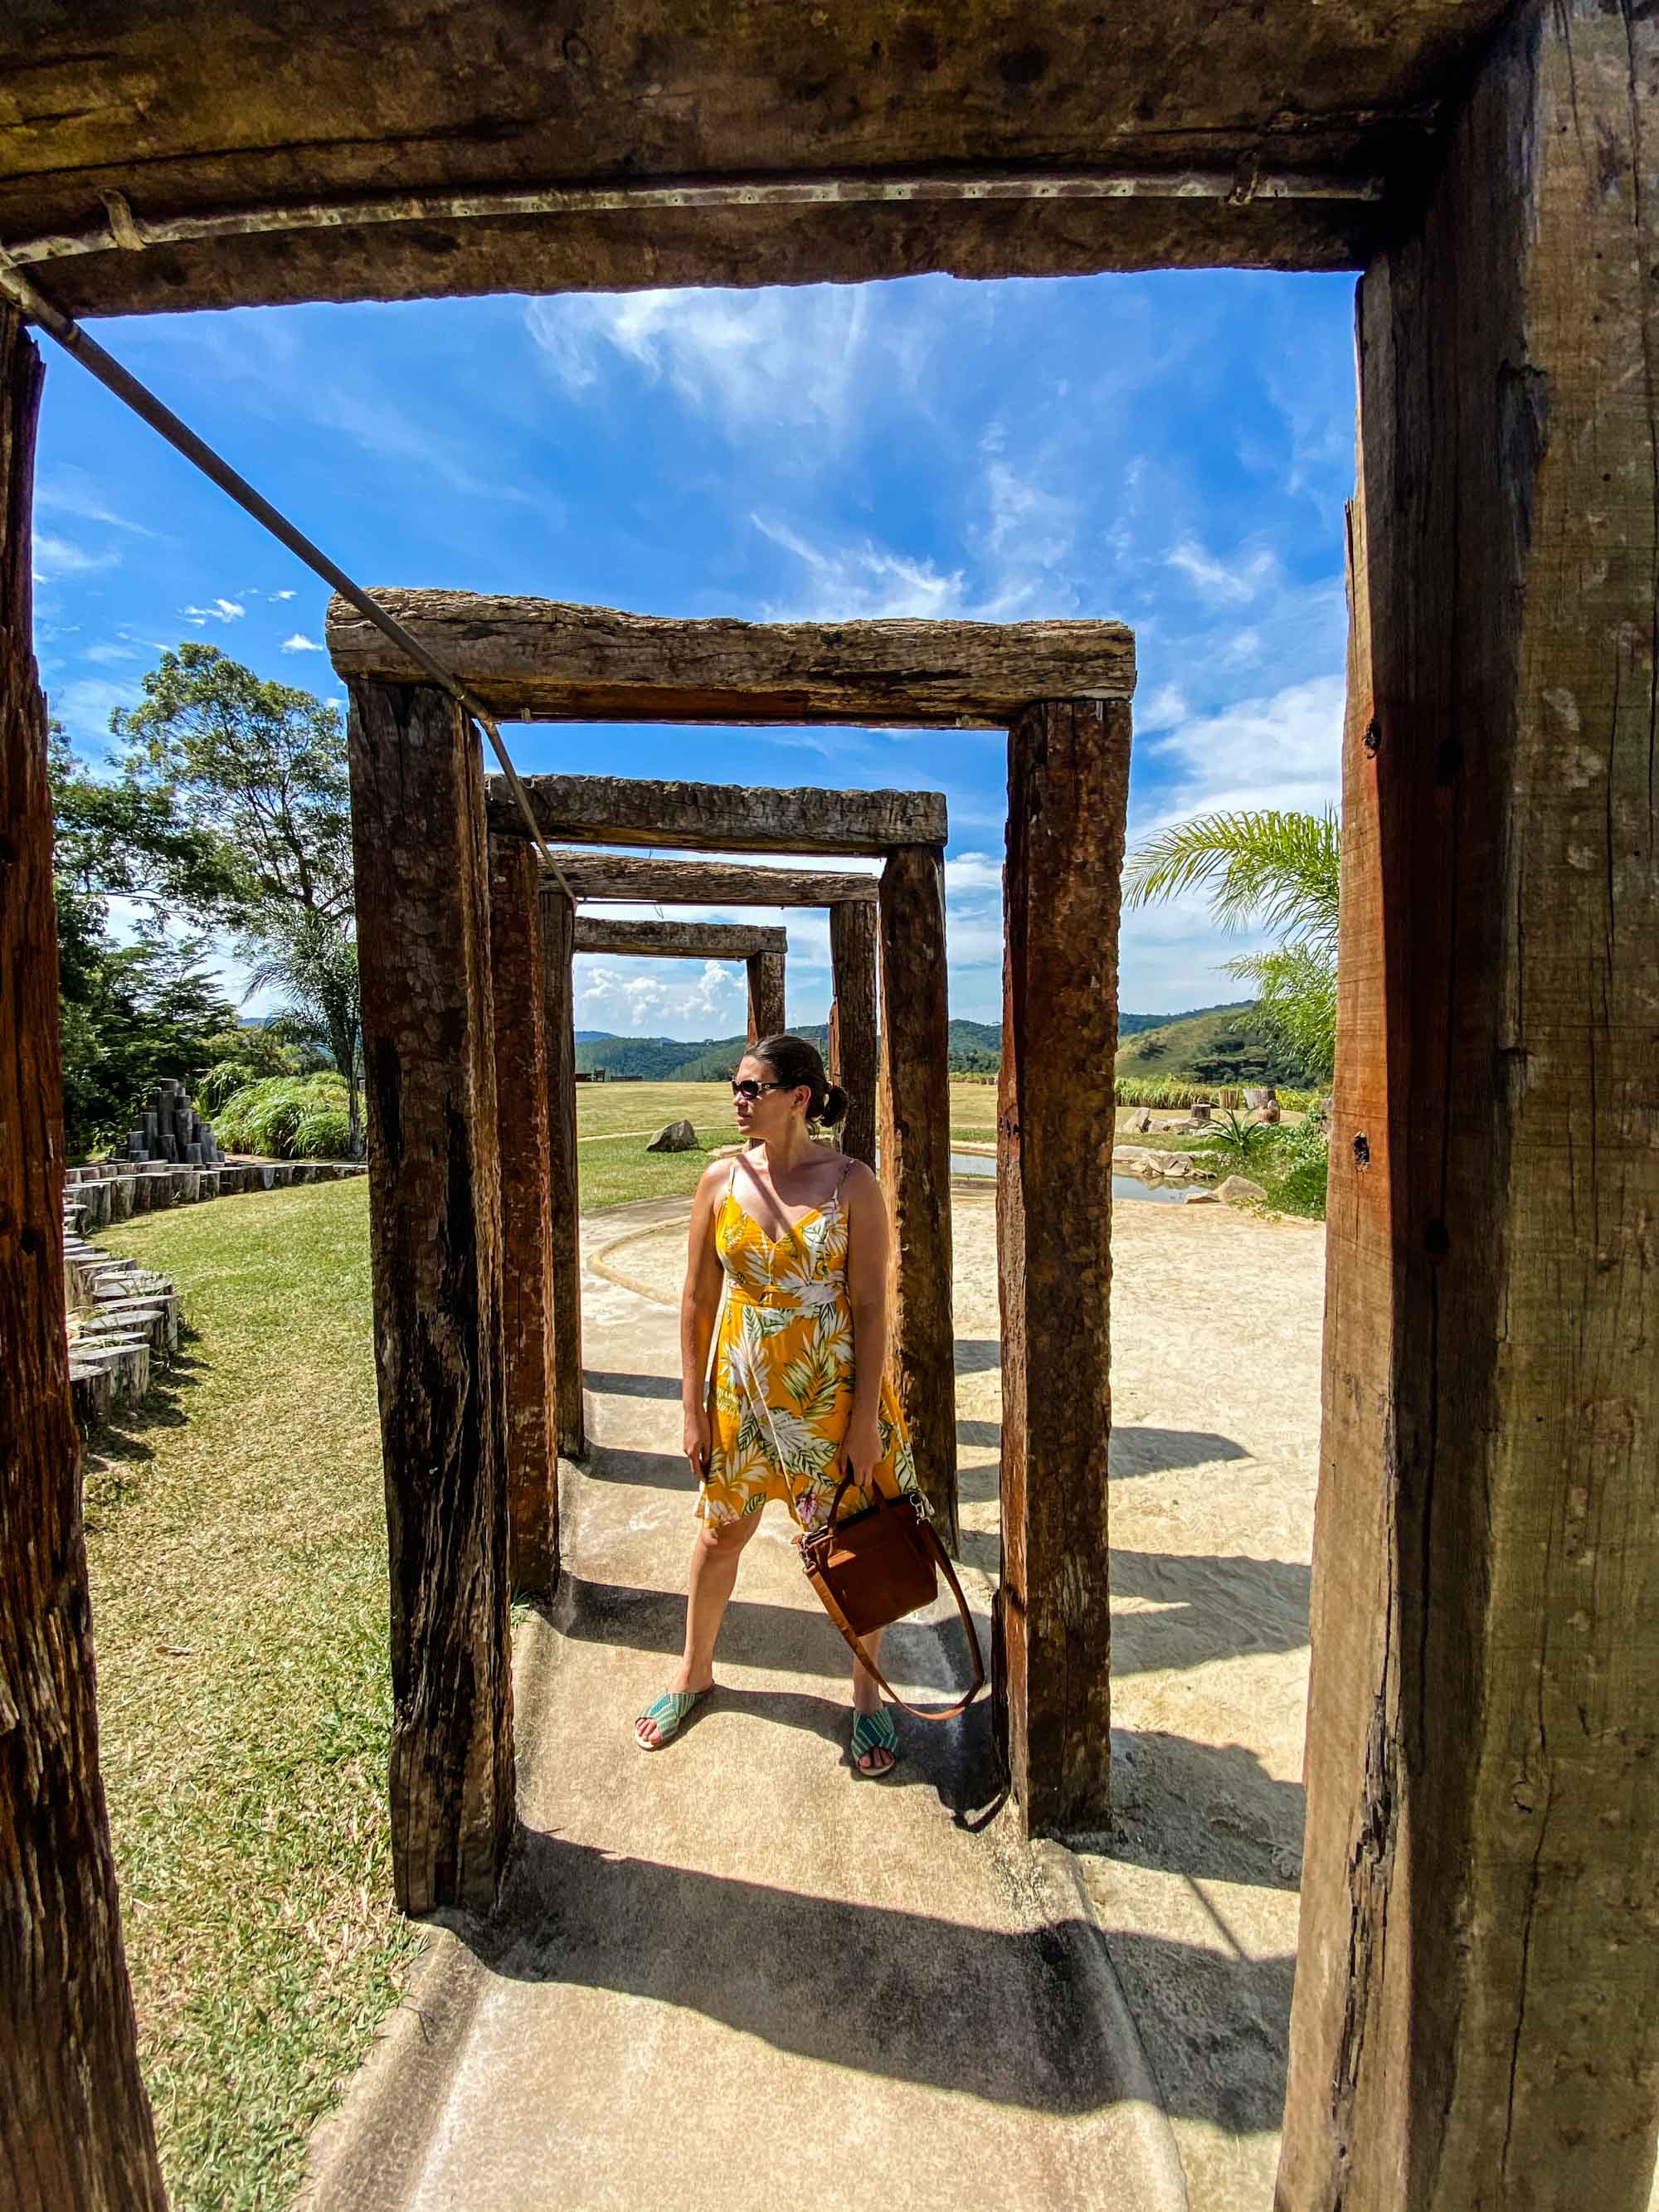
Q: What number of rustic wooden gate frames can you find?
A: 5